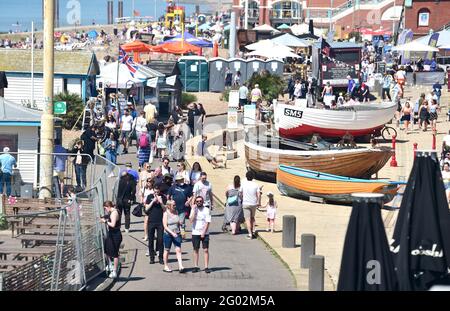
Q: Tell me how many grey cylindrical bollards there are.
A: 3